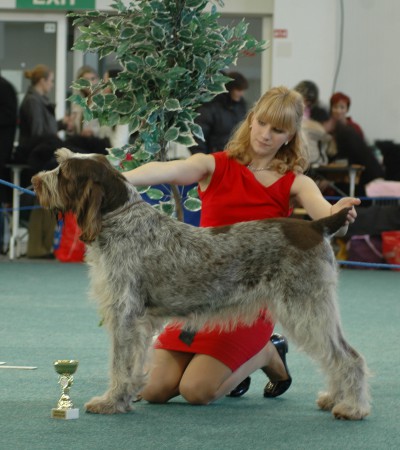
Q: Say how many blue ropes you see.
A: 2